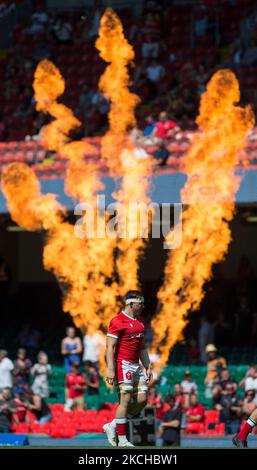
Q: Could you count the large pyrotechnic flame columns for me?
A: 4